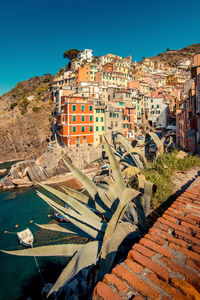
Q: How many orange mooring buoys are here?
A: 4